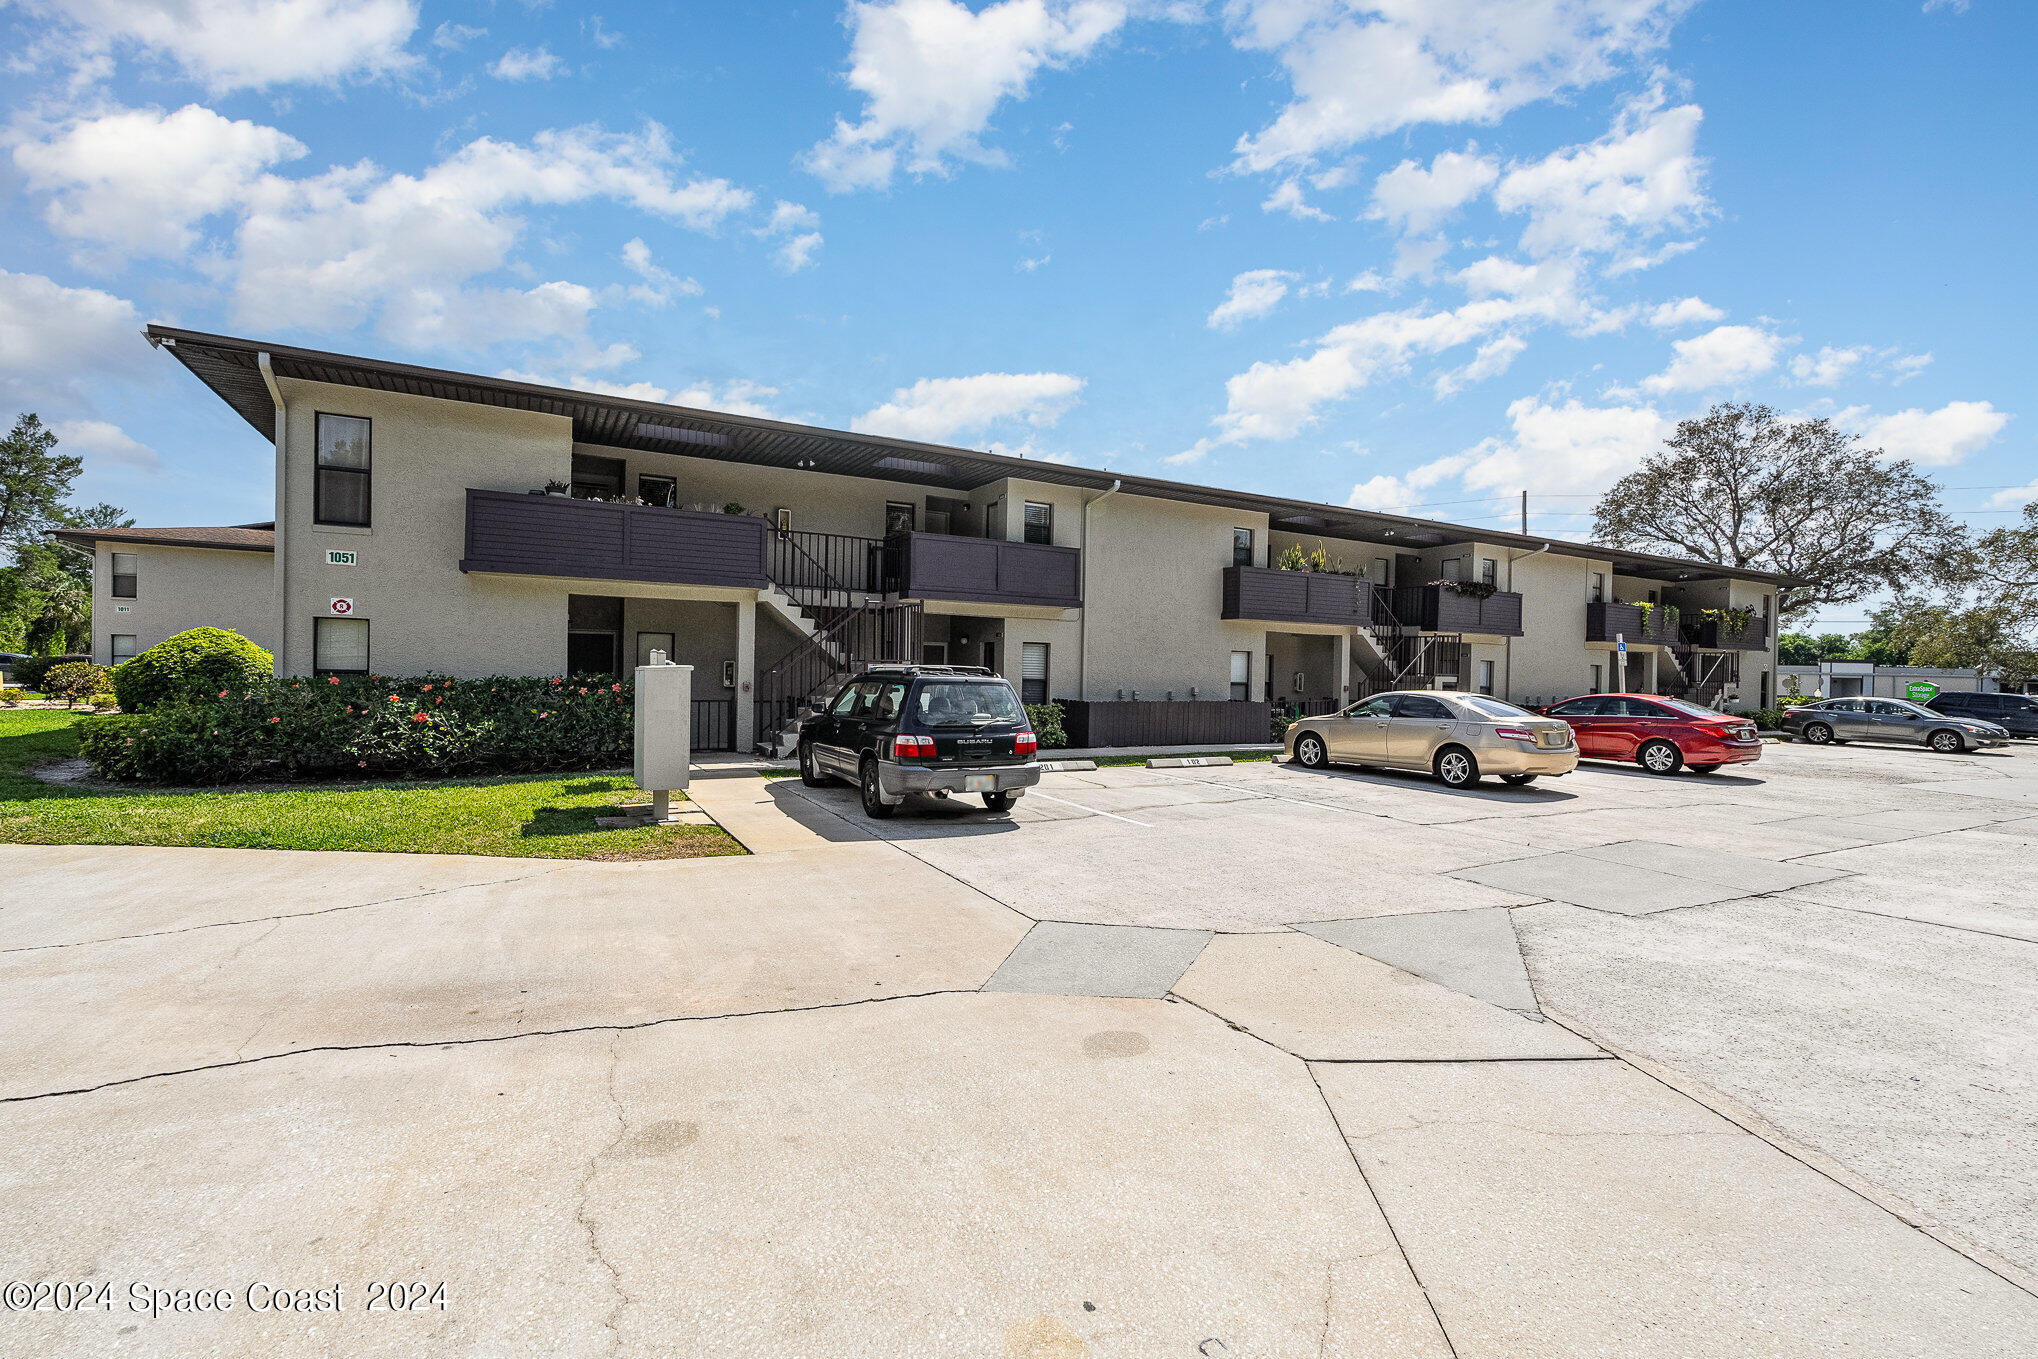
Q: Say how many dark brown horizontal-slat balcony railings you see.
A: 6